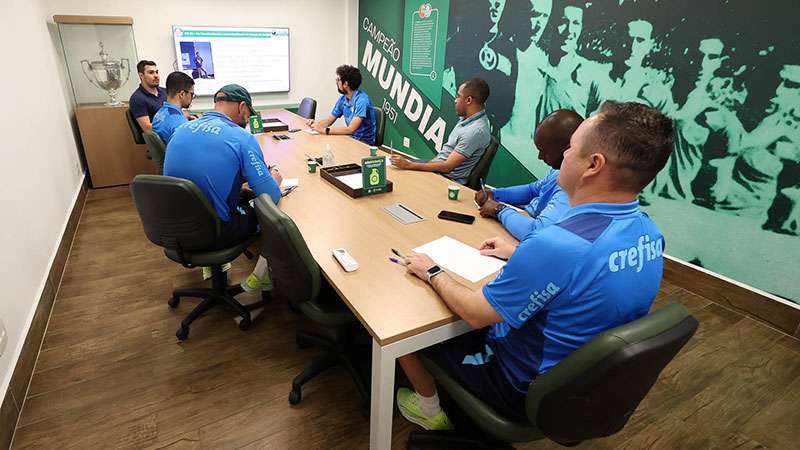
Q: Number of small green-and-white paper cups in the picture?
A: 3